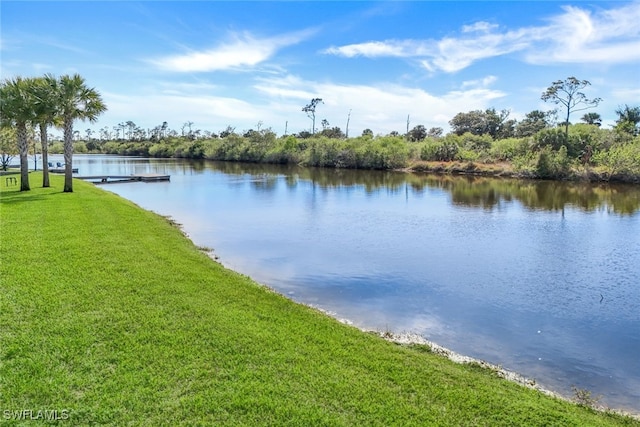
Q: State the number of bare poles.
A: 3